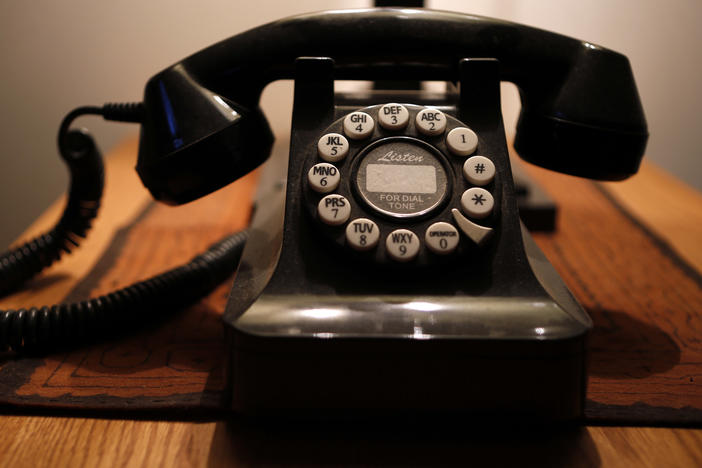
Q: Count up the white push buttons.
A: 12